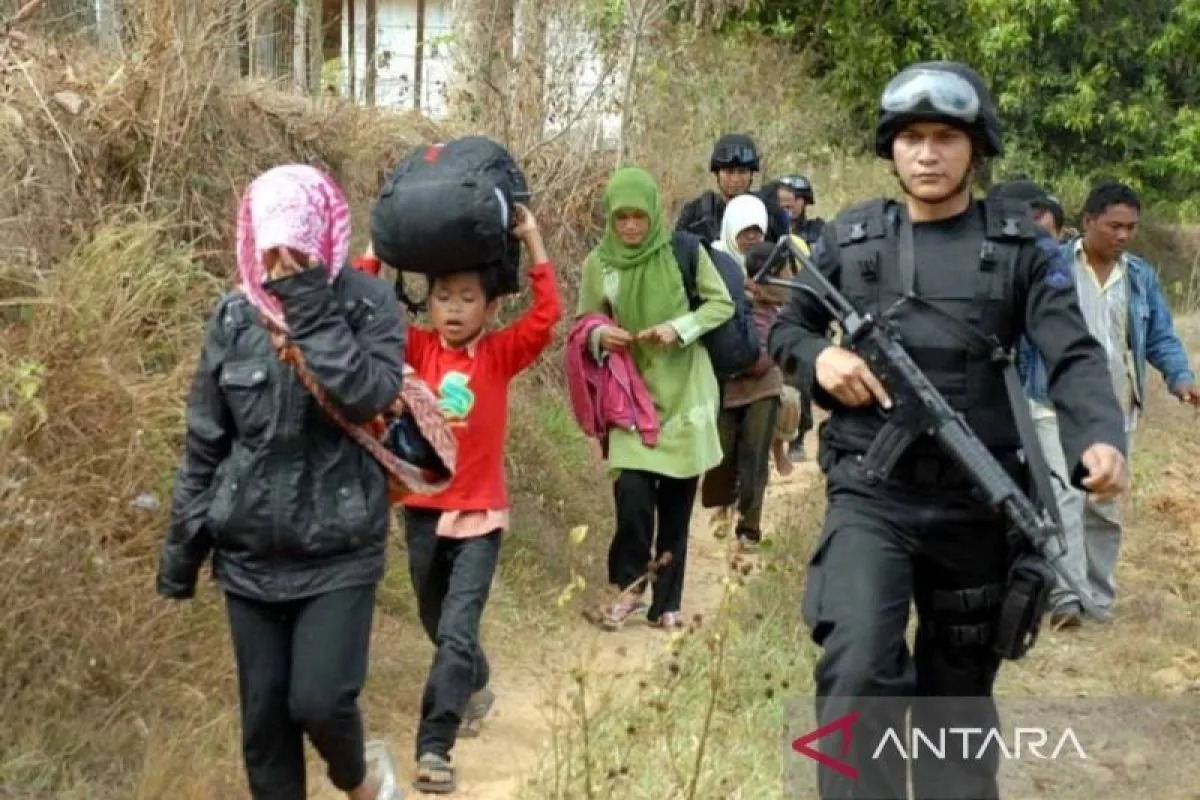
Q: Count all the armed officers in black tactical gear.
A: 3